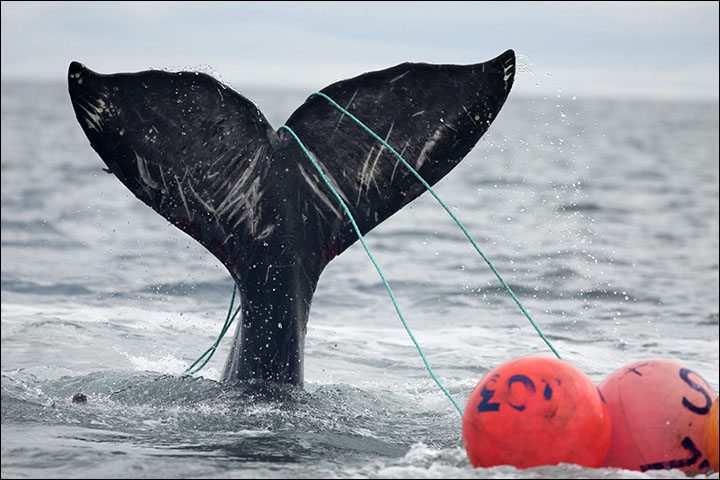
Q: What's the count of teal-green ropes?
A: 2